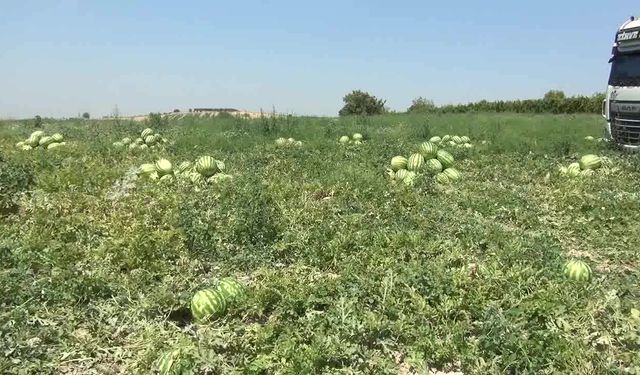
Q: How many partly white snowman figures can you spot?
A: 0